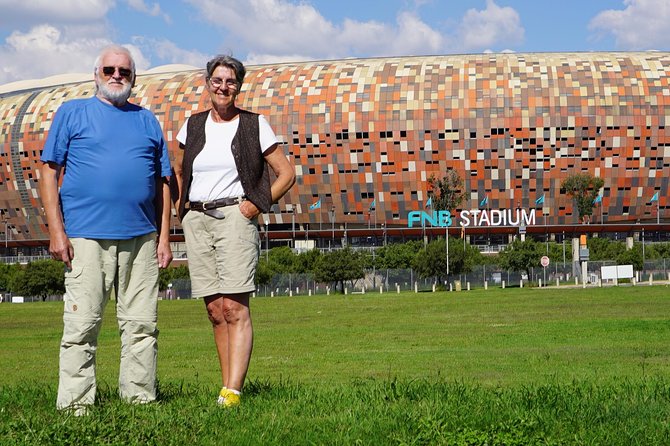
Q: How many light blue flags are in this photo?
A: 7